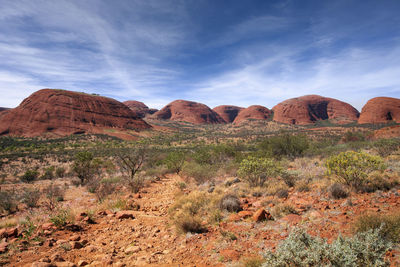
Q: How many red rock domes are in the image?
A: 7